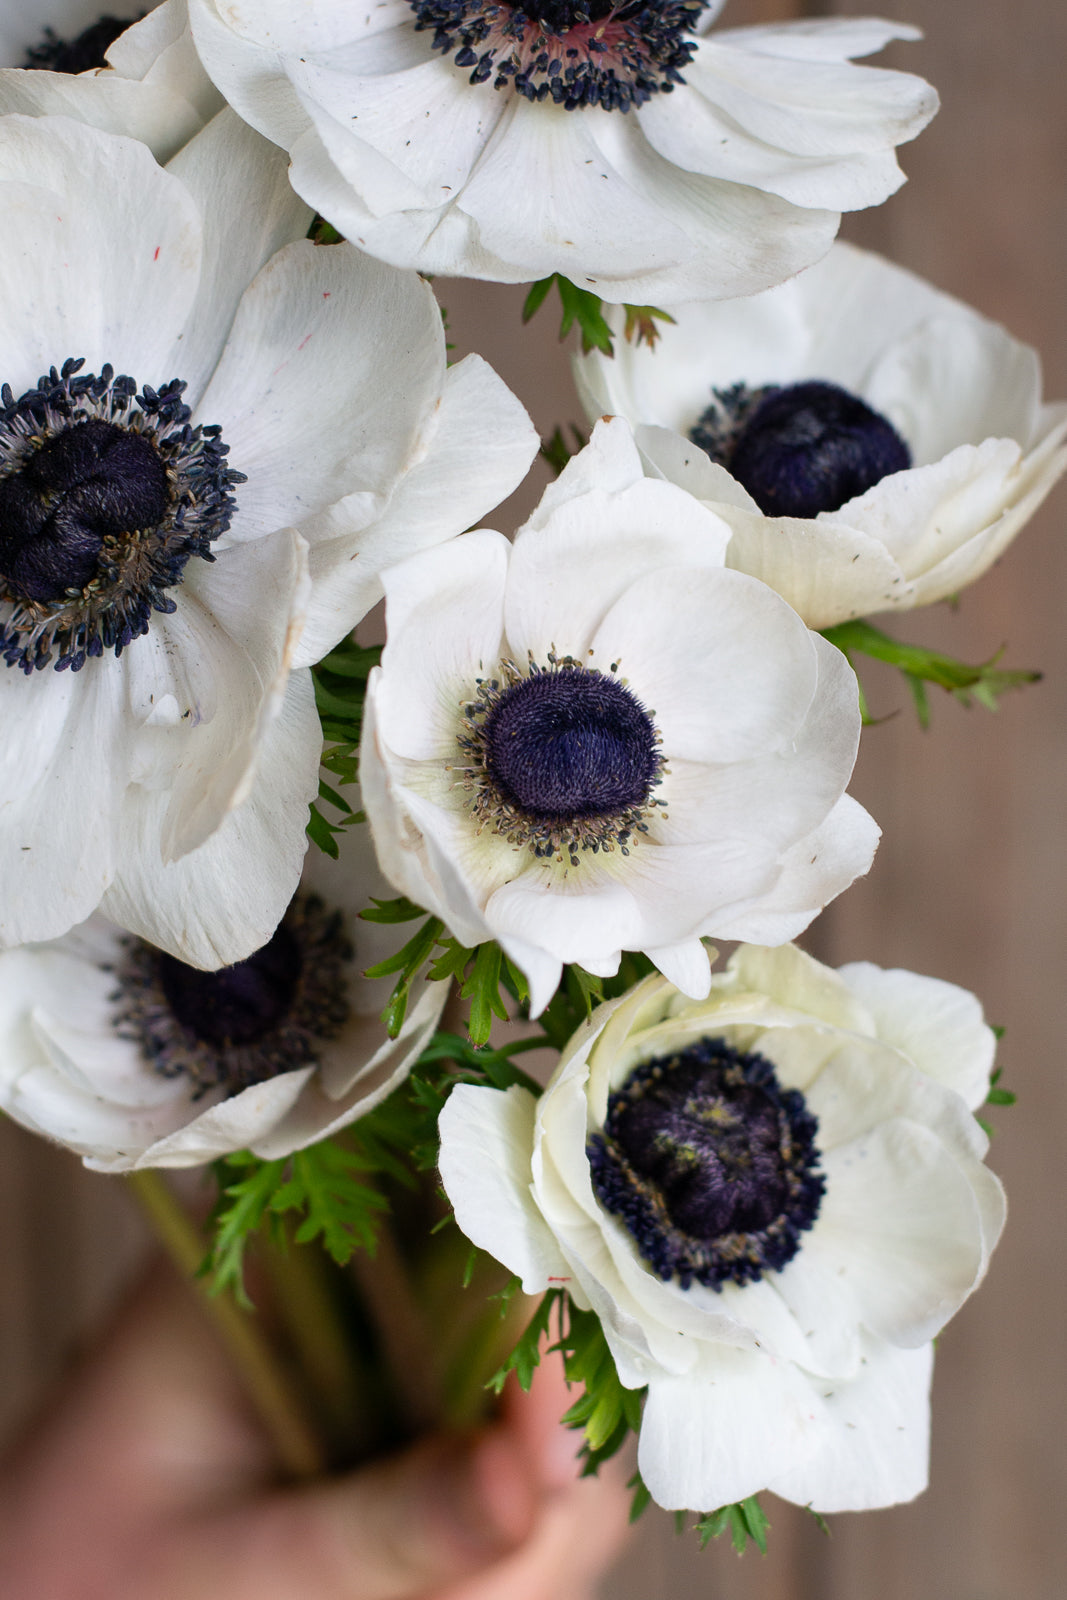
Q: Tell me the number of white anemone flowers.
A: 7